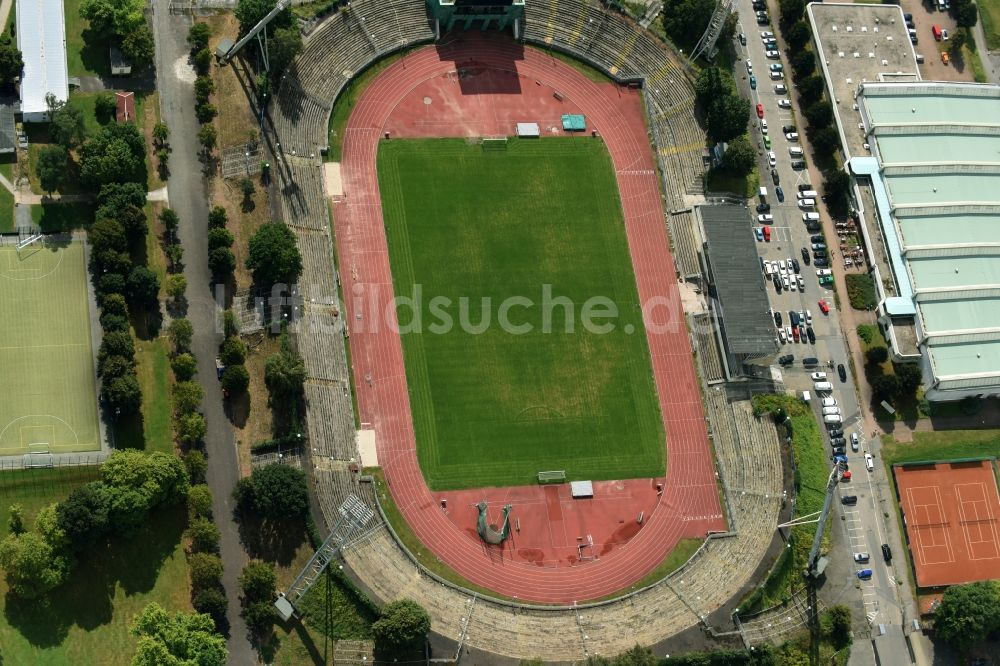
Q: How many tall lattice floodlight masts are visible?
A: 4